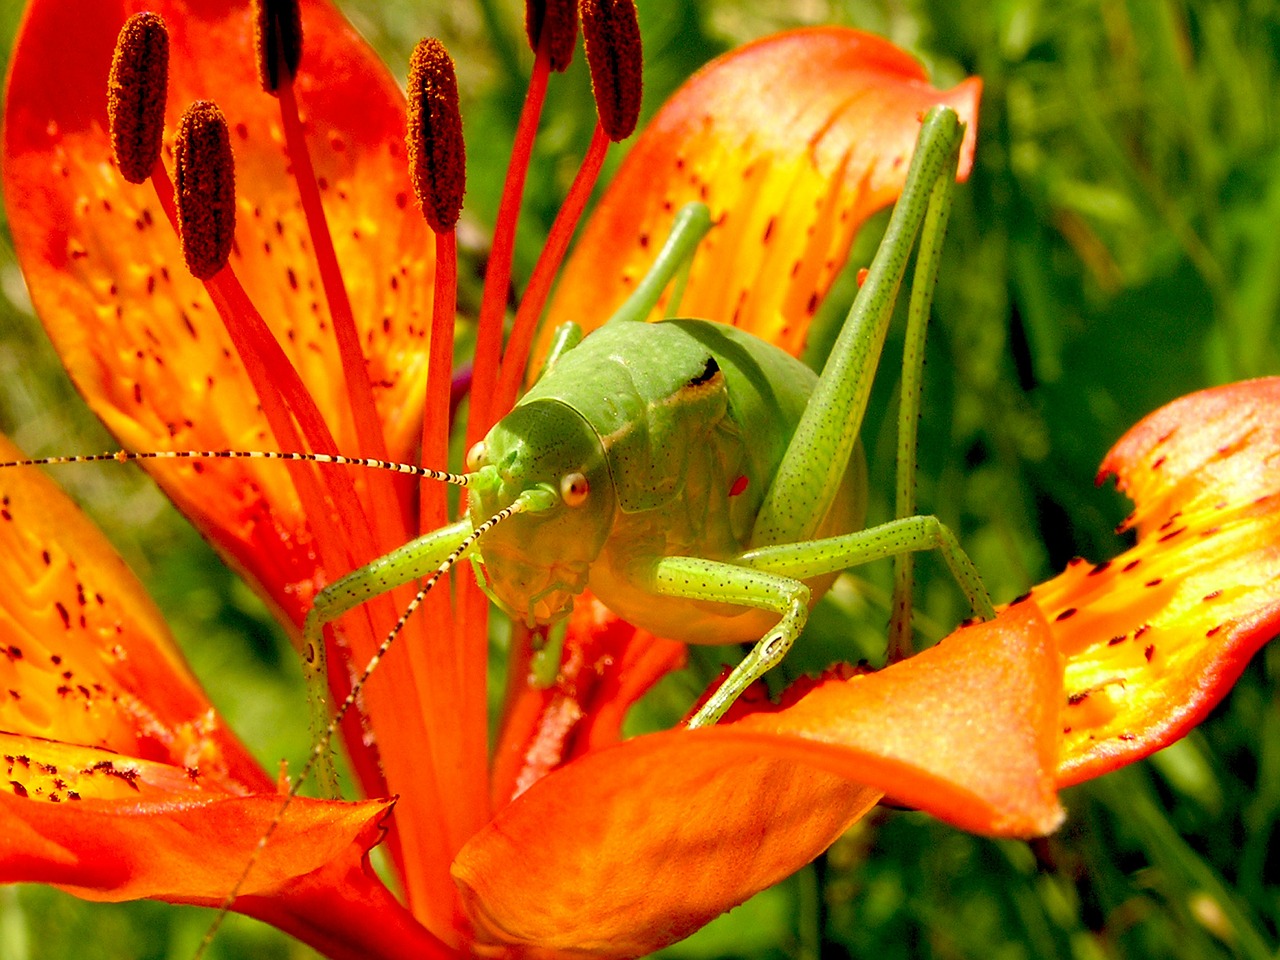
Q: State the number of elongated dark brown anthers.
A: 6